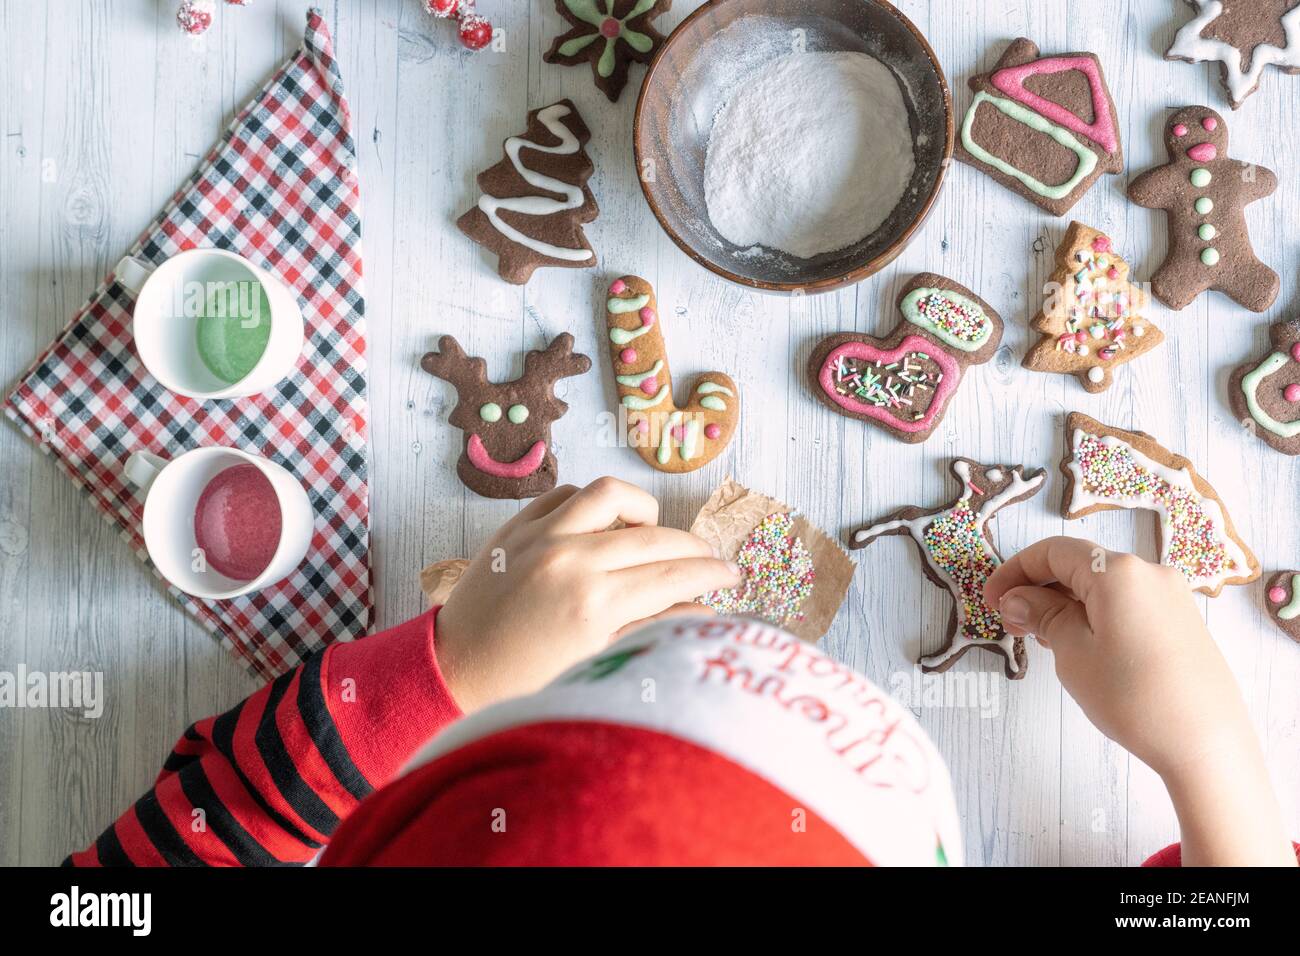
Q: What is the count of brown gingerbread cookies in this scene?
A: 10